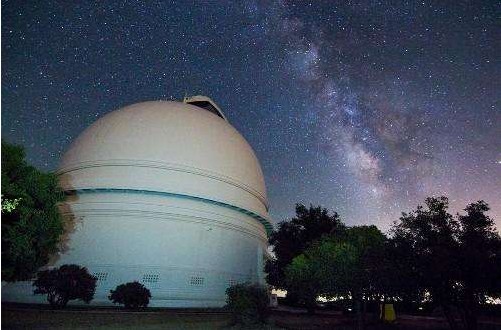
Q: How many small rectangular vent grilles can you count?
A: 3